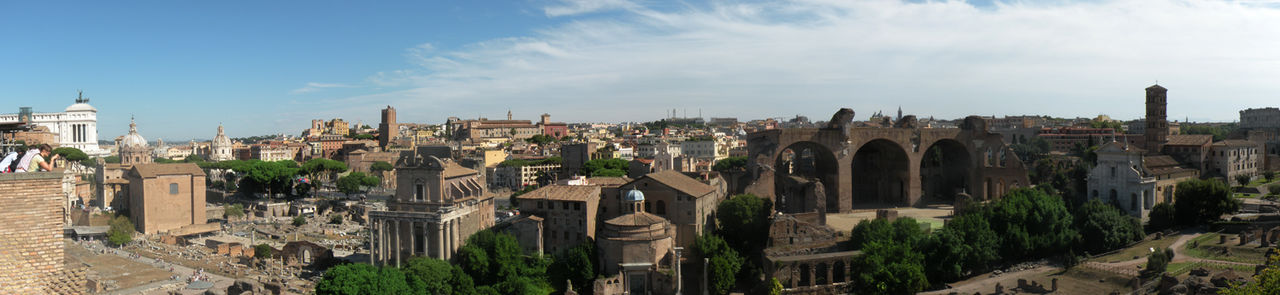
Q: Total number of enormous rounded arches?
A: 3